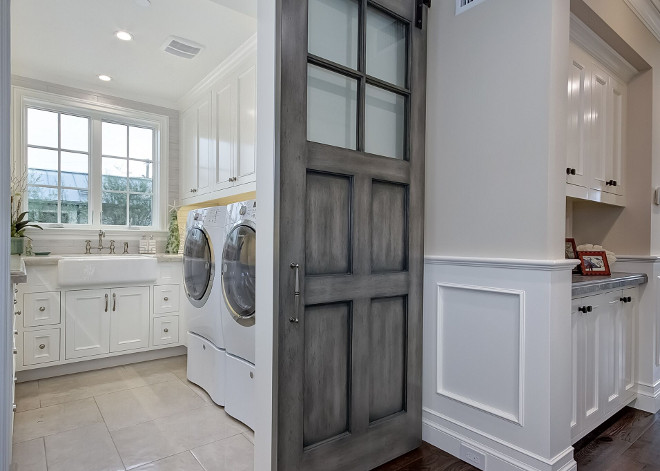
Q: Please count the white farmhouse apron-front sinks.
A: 1